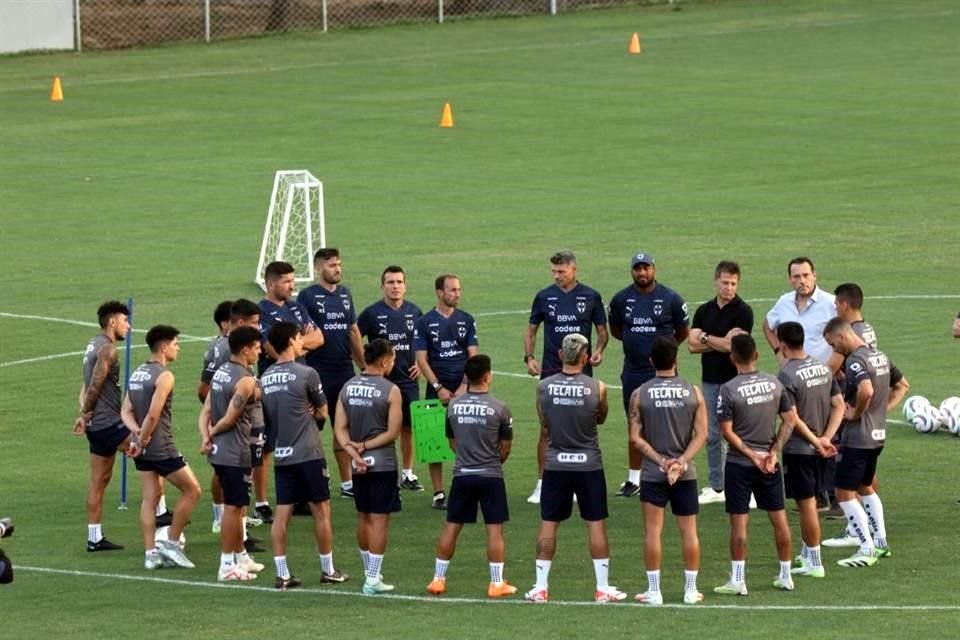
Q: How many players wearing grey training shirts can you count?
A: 14